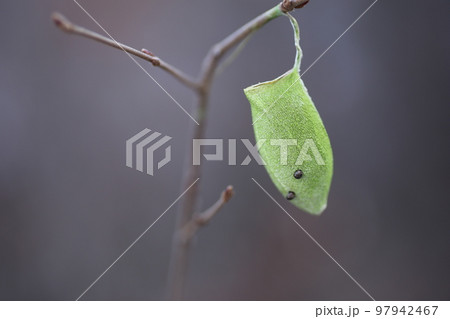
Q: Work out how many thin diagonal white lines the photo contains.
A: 4